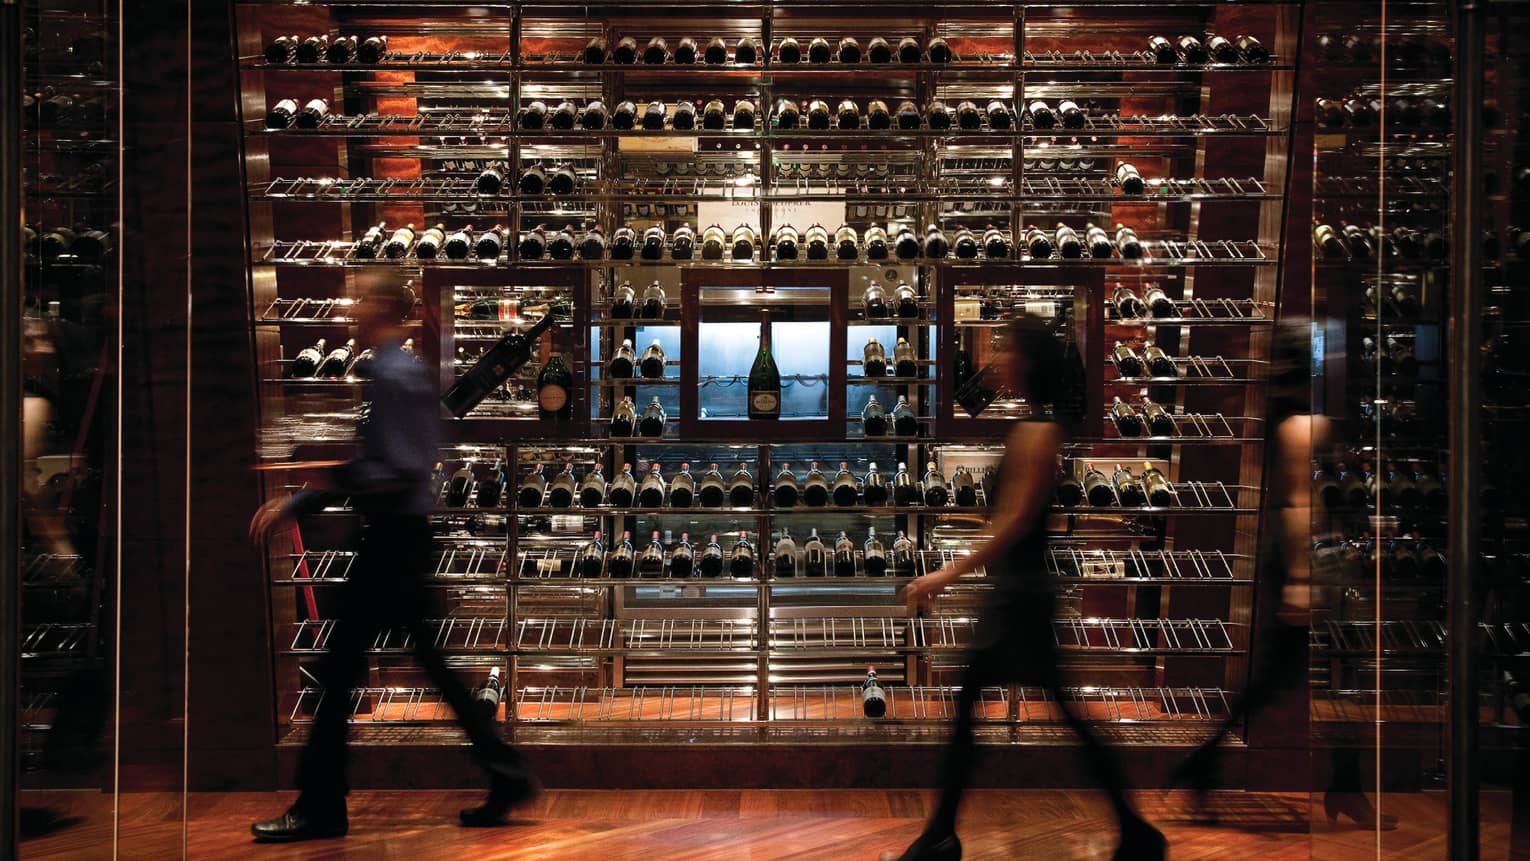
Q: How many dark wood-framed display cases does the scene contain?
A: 3